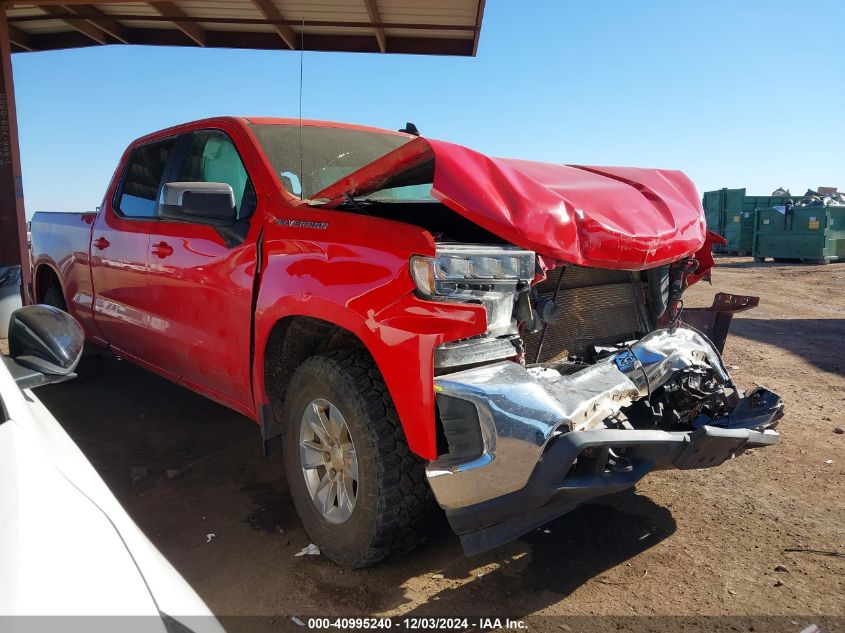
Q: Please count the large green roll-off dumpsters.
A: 2